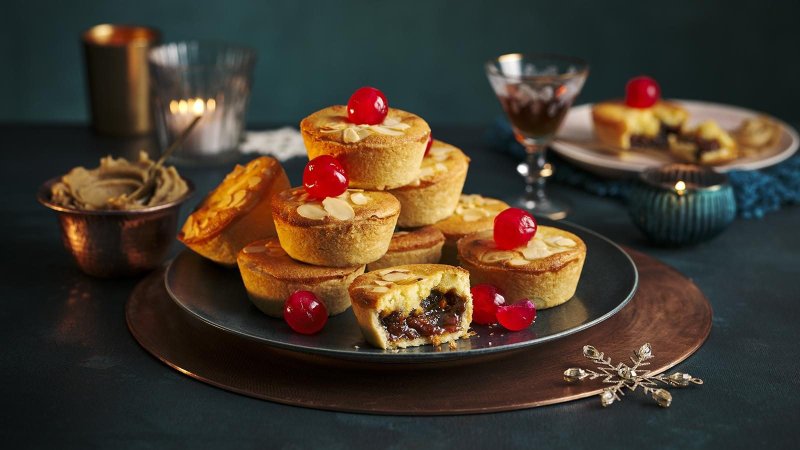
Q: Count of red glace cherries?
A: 8